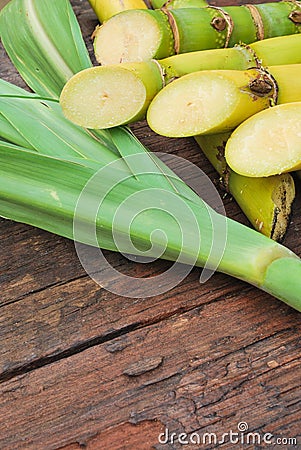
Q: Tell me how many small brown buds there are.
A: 3